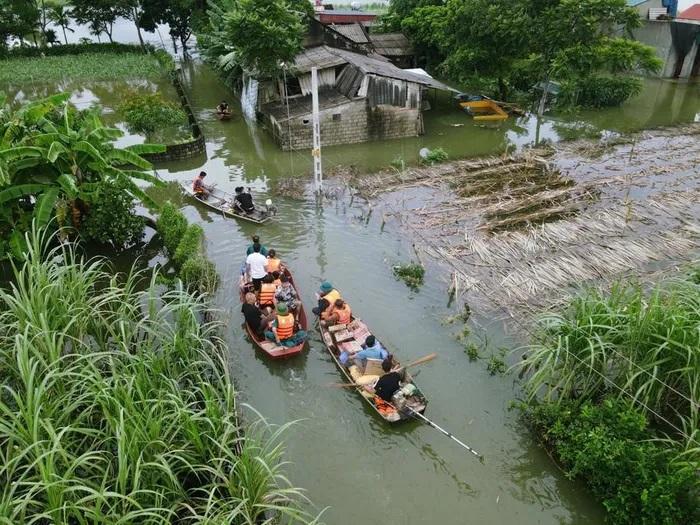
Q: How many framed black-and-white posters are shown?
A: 0